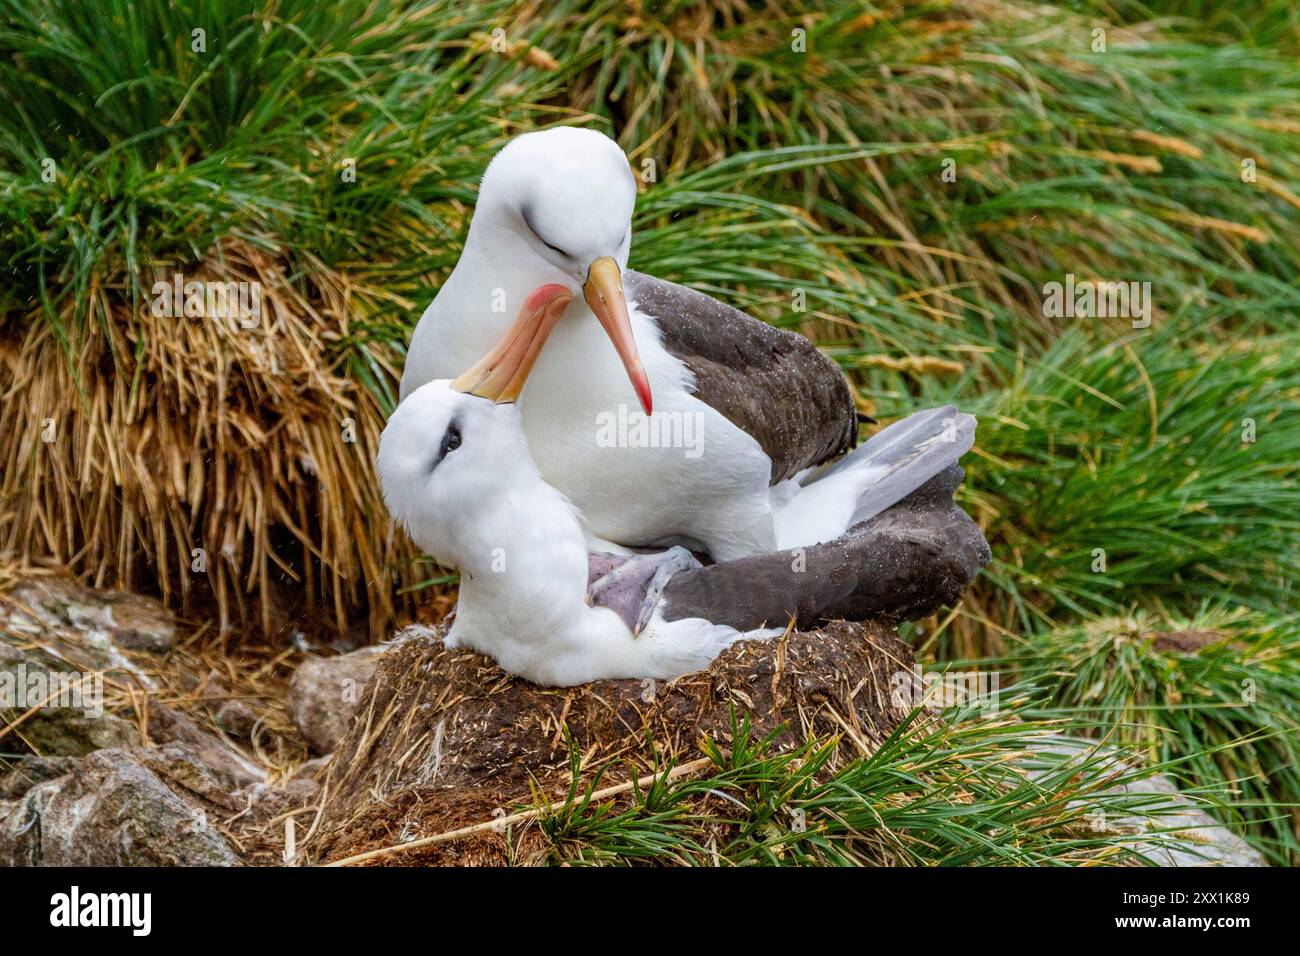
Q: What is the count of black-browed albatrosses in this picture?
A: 2